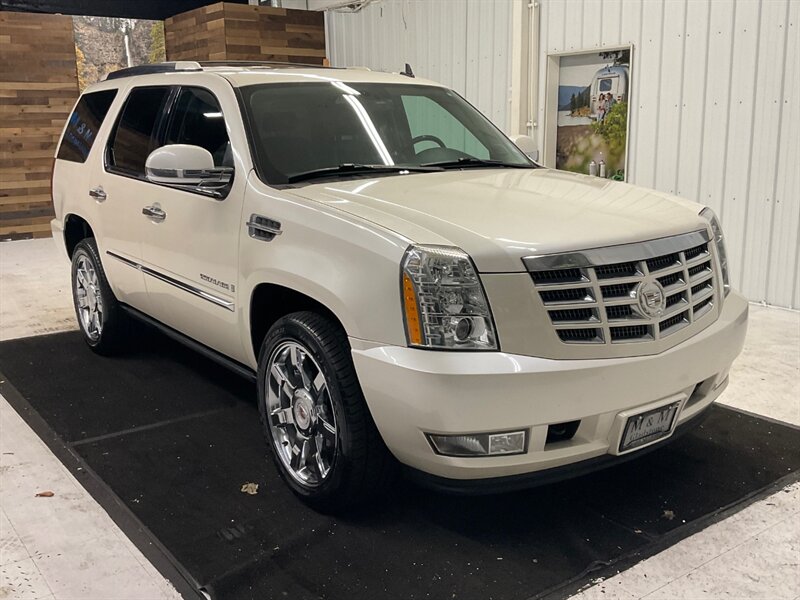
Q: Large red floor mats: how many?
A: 0